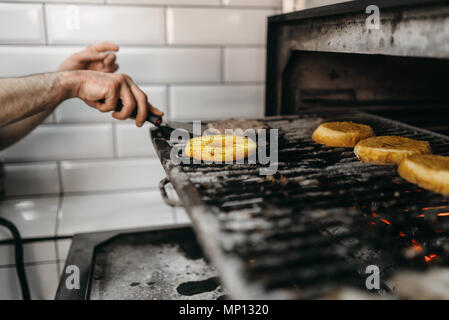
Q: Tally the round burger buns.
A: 4